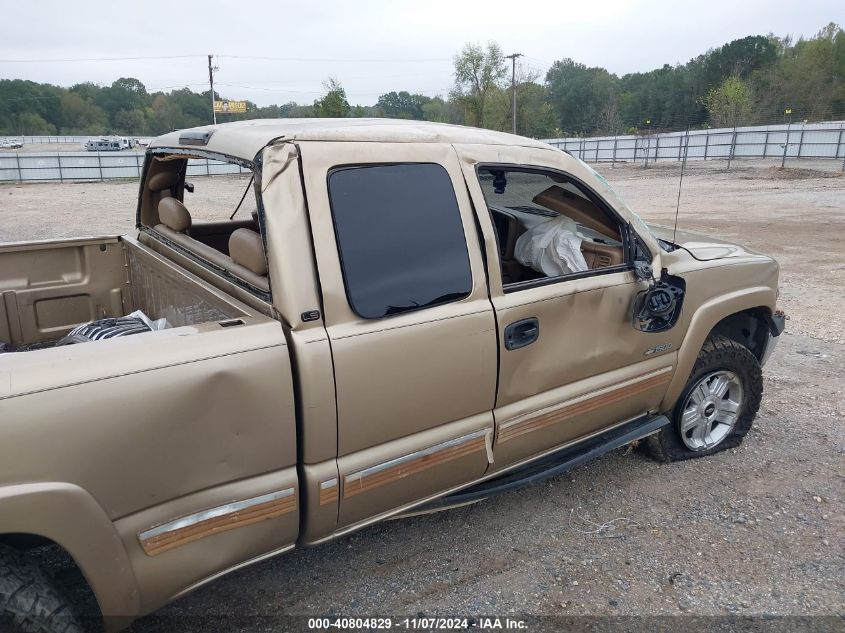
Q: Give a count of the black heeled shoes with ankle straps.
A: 0